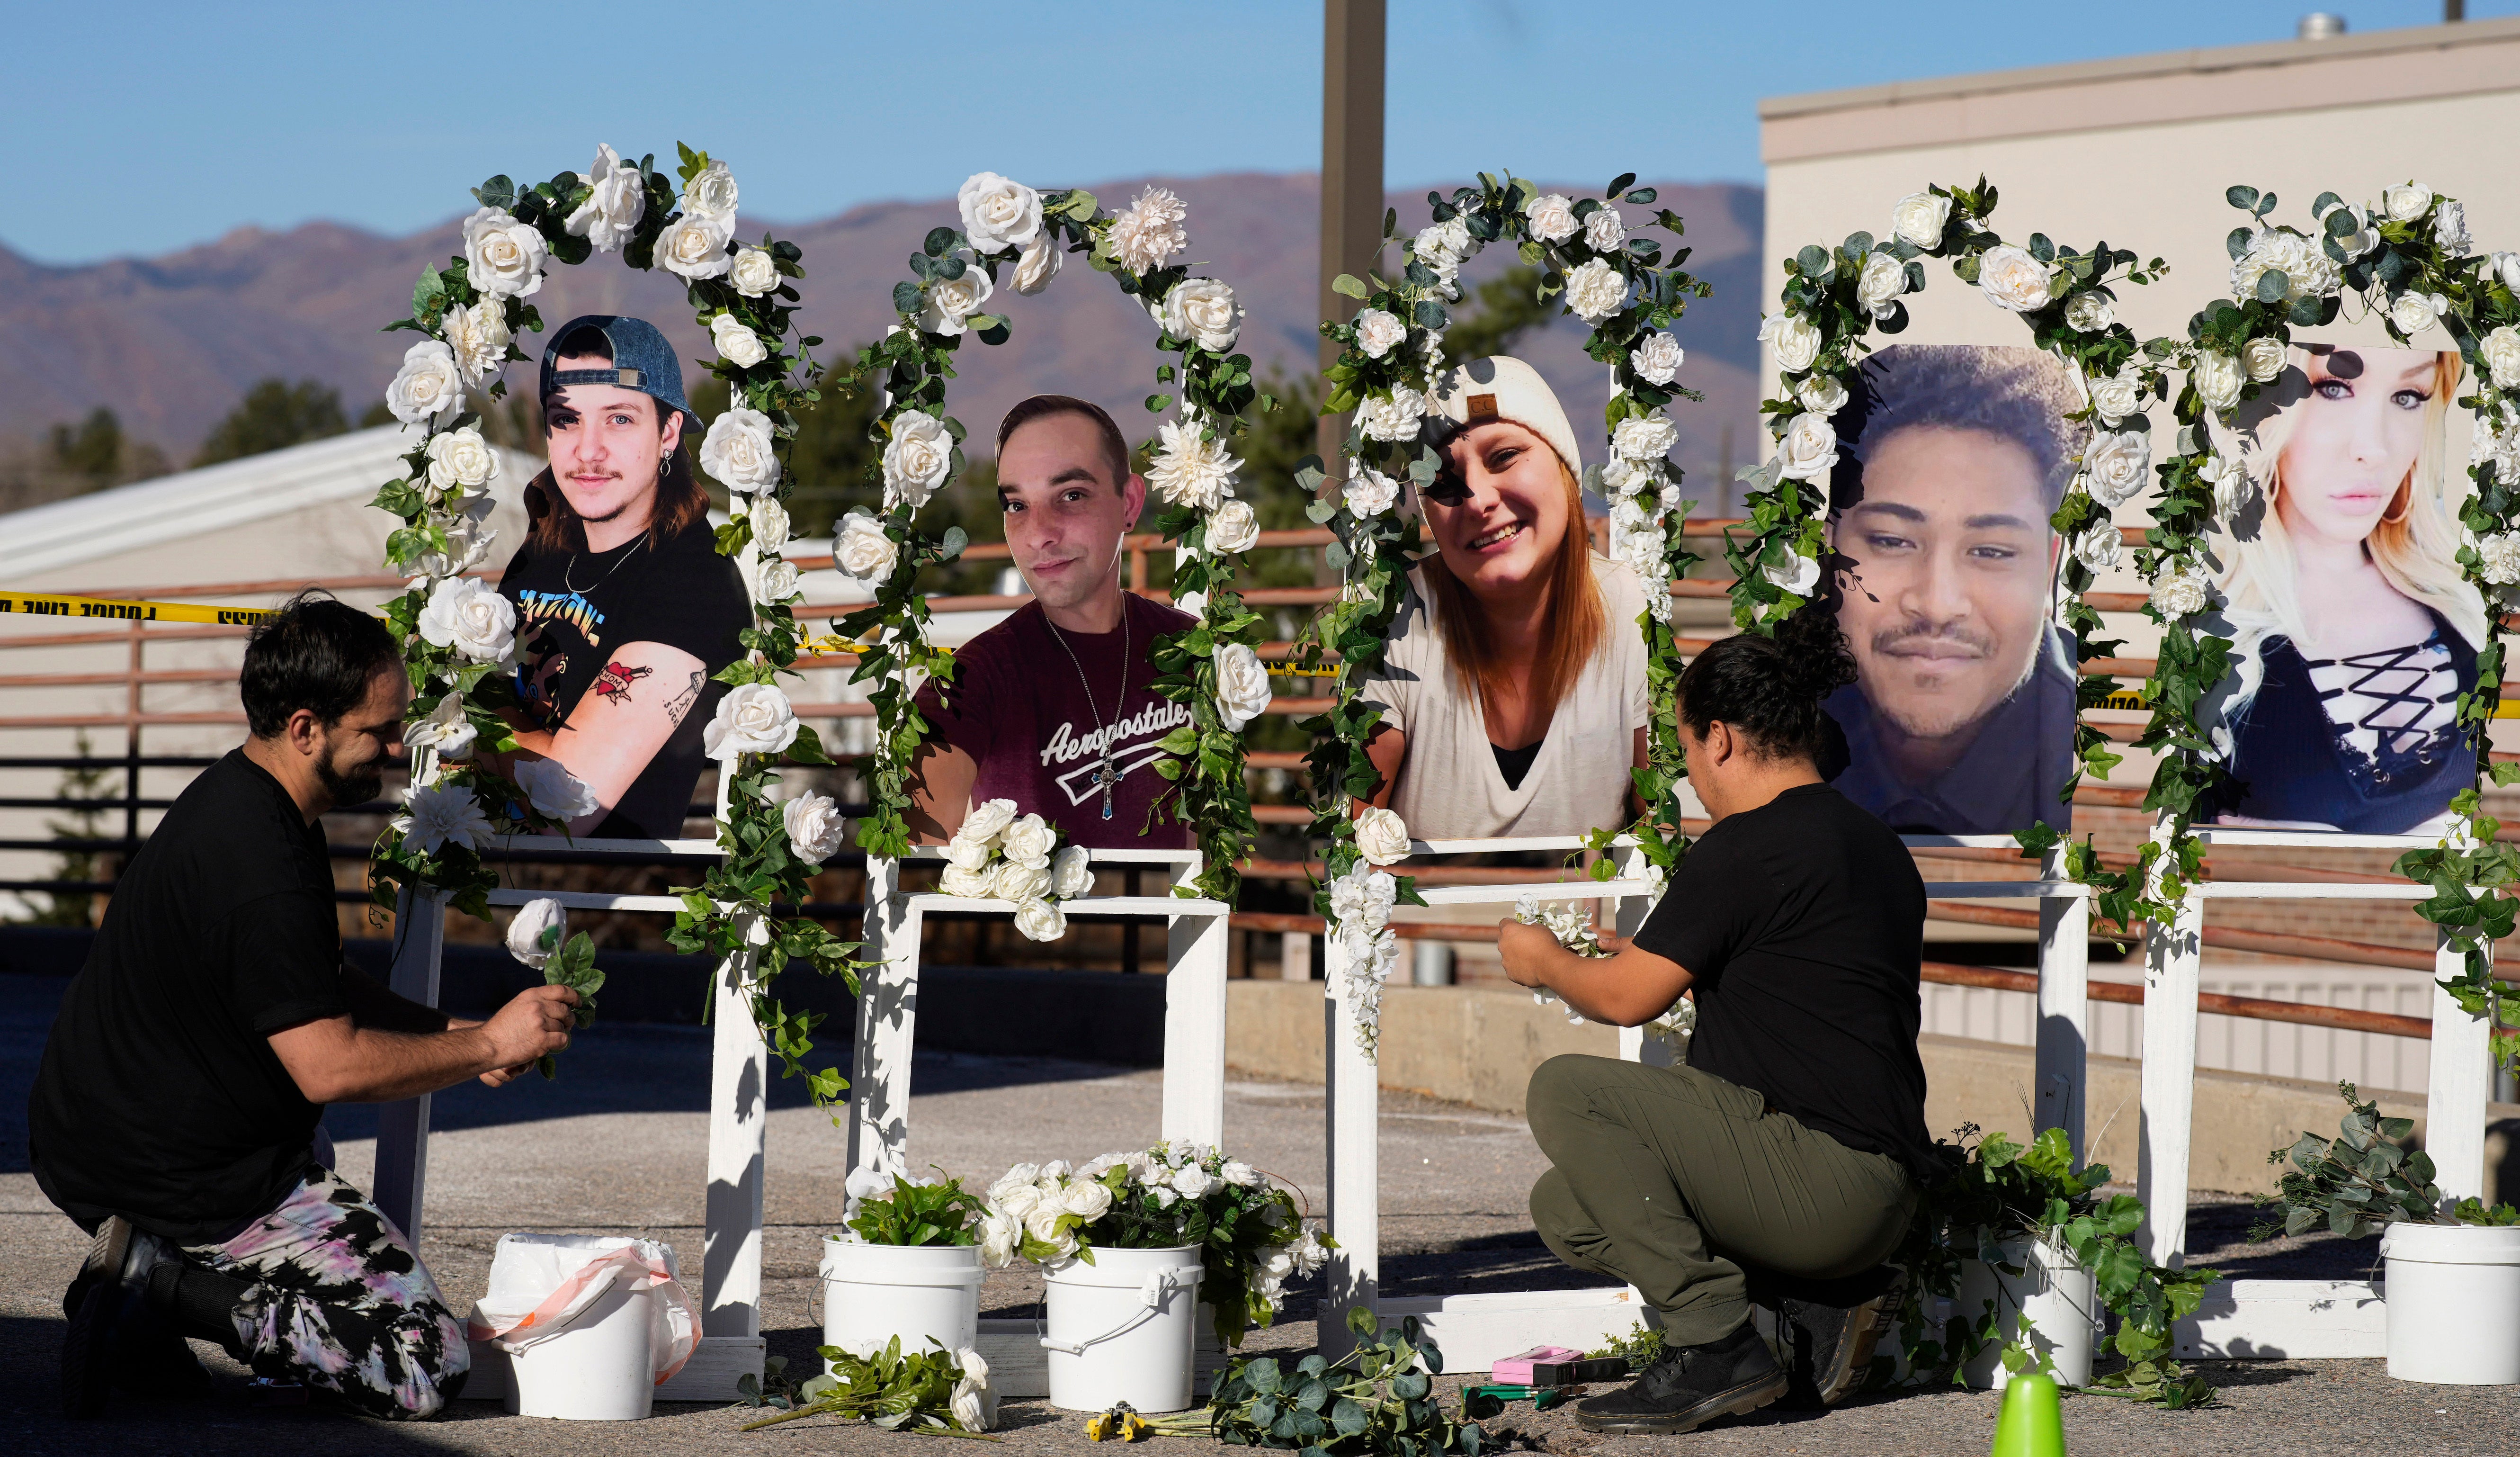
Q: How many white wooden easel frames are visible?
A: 5